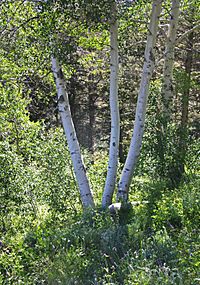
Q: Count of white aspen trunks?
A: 4